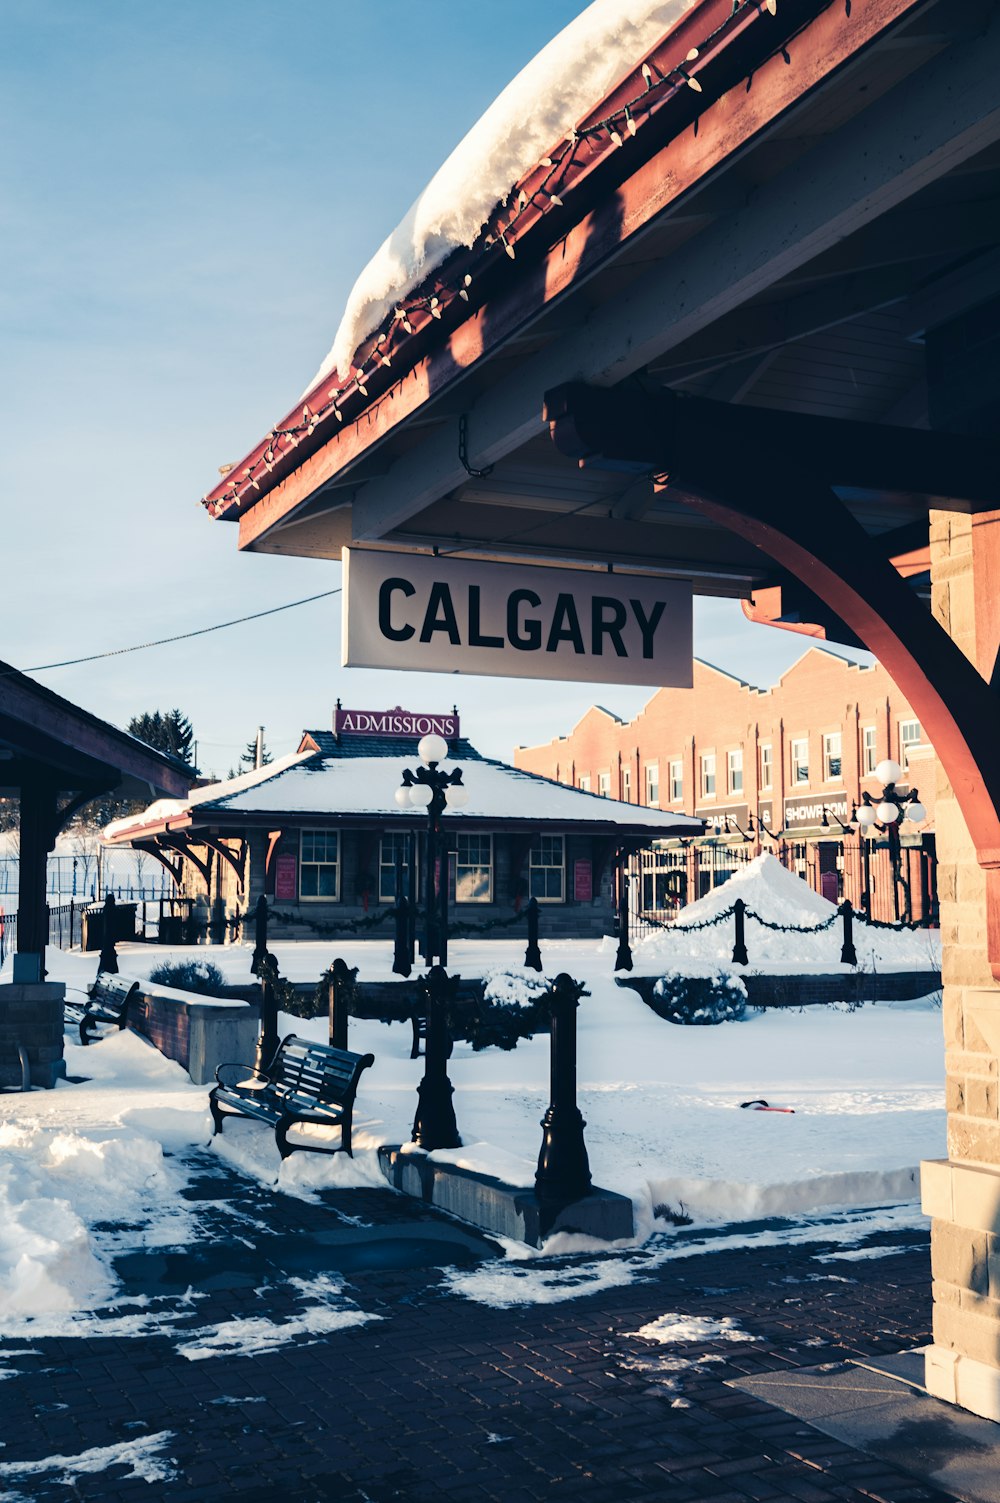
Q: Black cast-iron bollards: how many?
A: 11